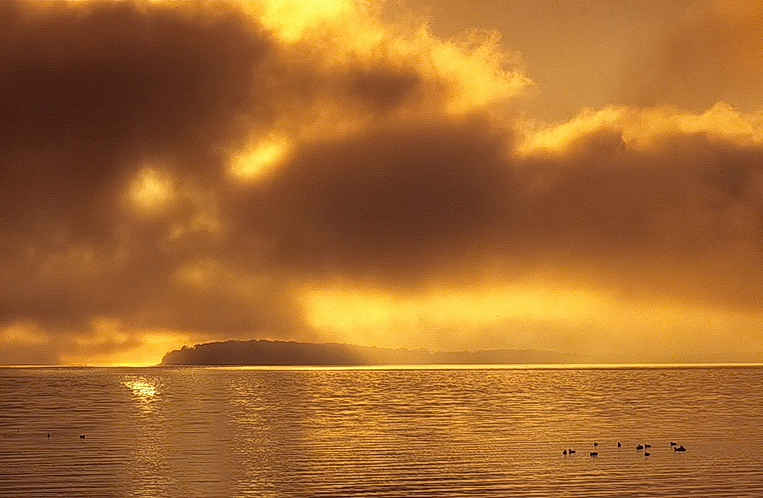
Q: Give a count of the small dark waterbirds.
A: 12